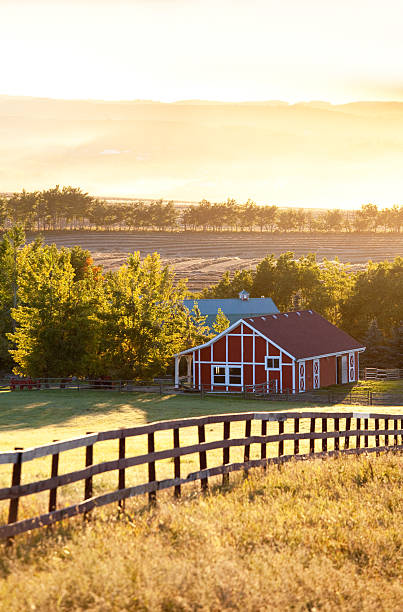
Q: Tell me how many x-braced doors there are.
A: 3